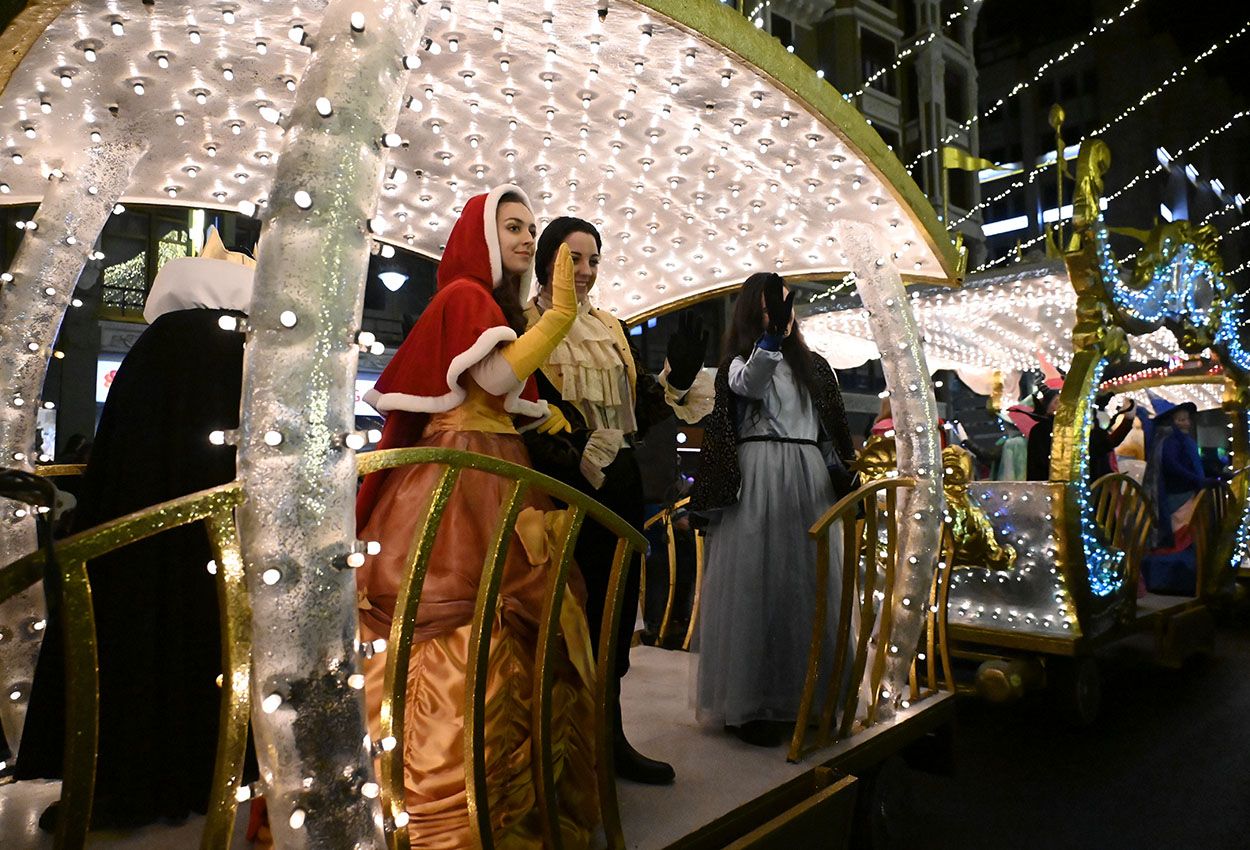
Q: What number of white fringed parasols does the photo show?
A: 0